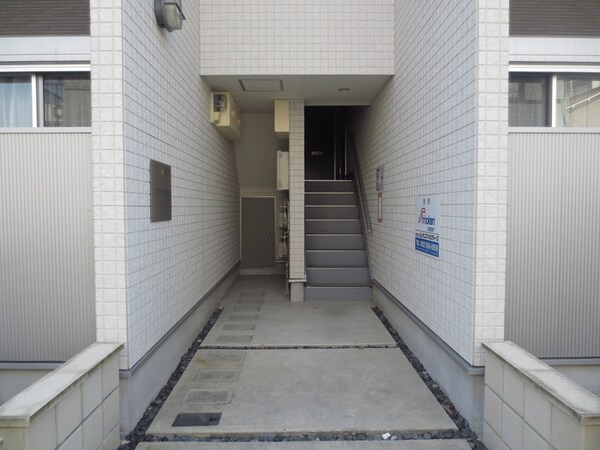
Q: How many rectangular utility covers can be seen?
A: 10